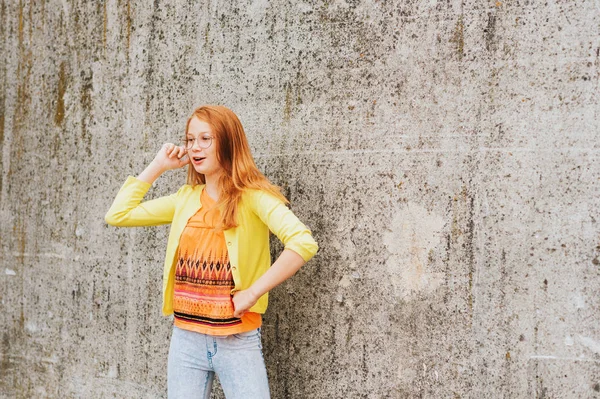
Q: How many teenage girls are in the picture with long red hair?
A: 1